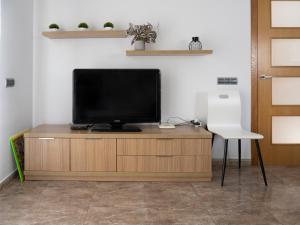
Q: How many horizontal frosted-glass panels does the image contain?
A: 4